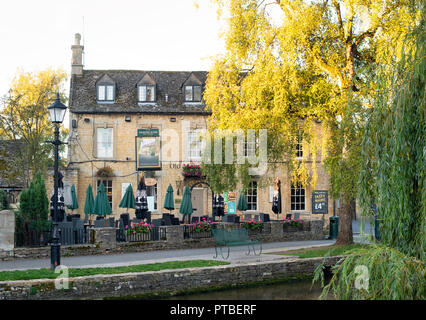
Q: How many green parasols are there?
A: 7